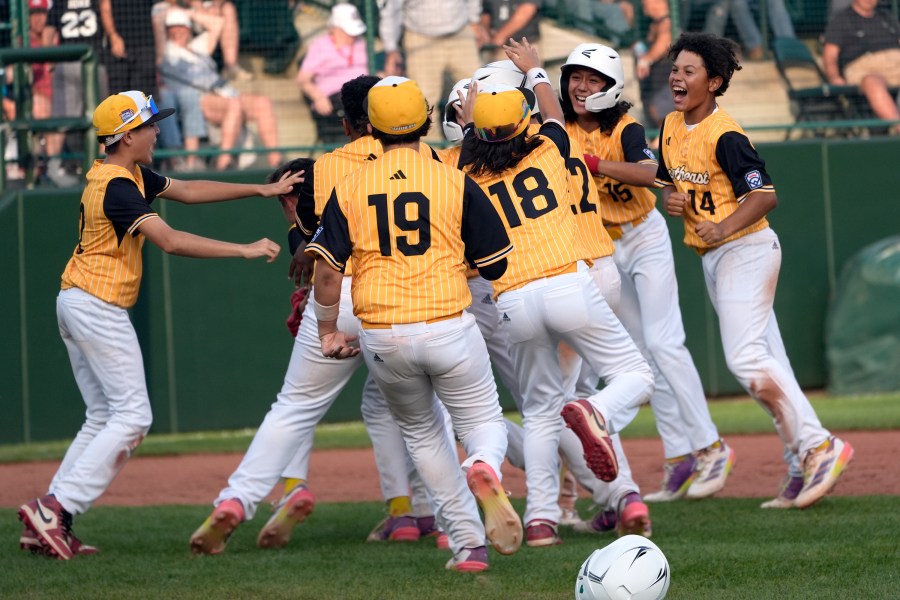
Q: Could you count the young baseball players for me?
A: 9